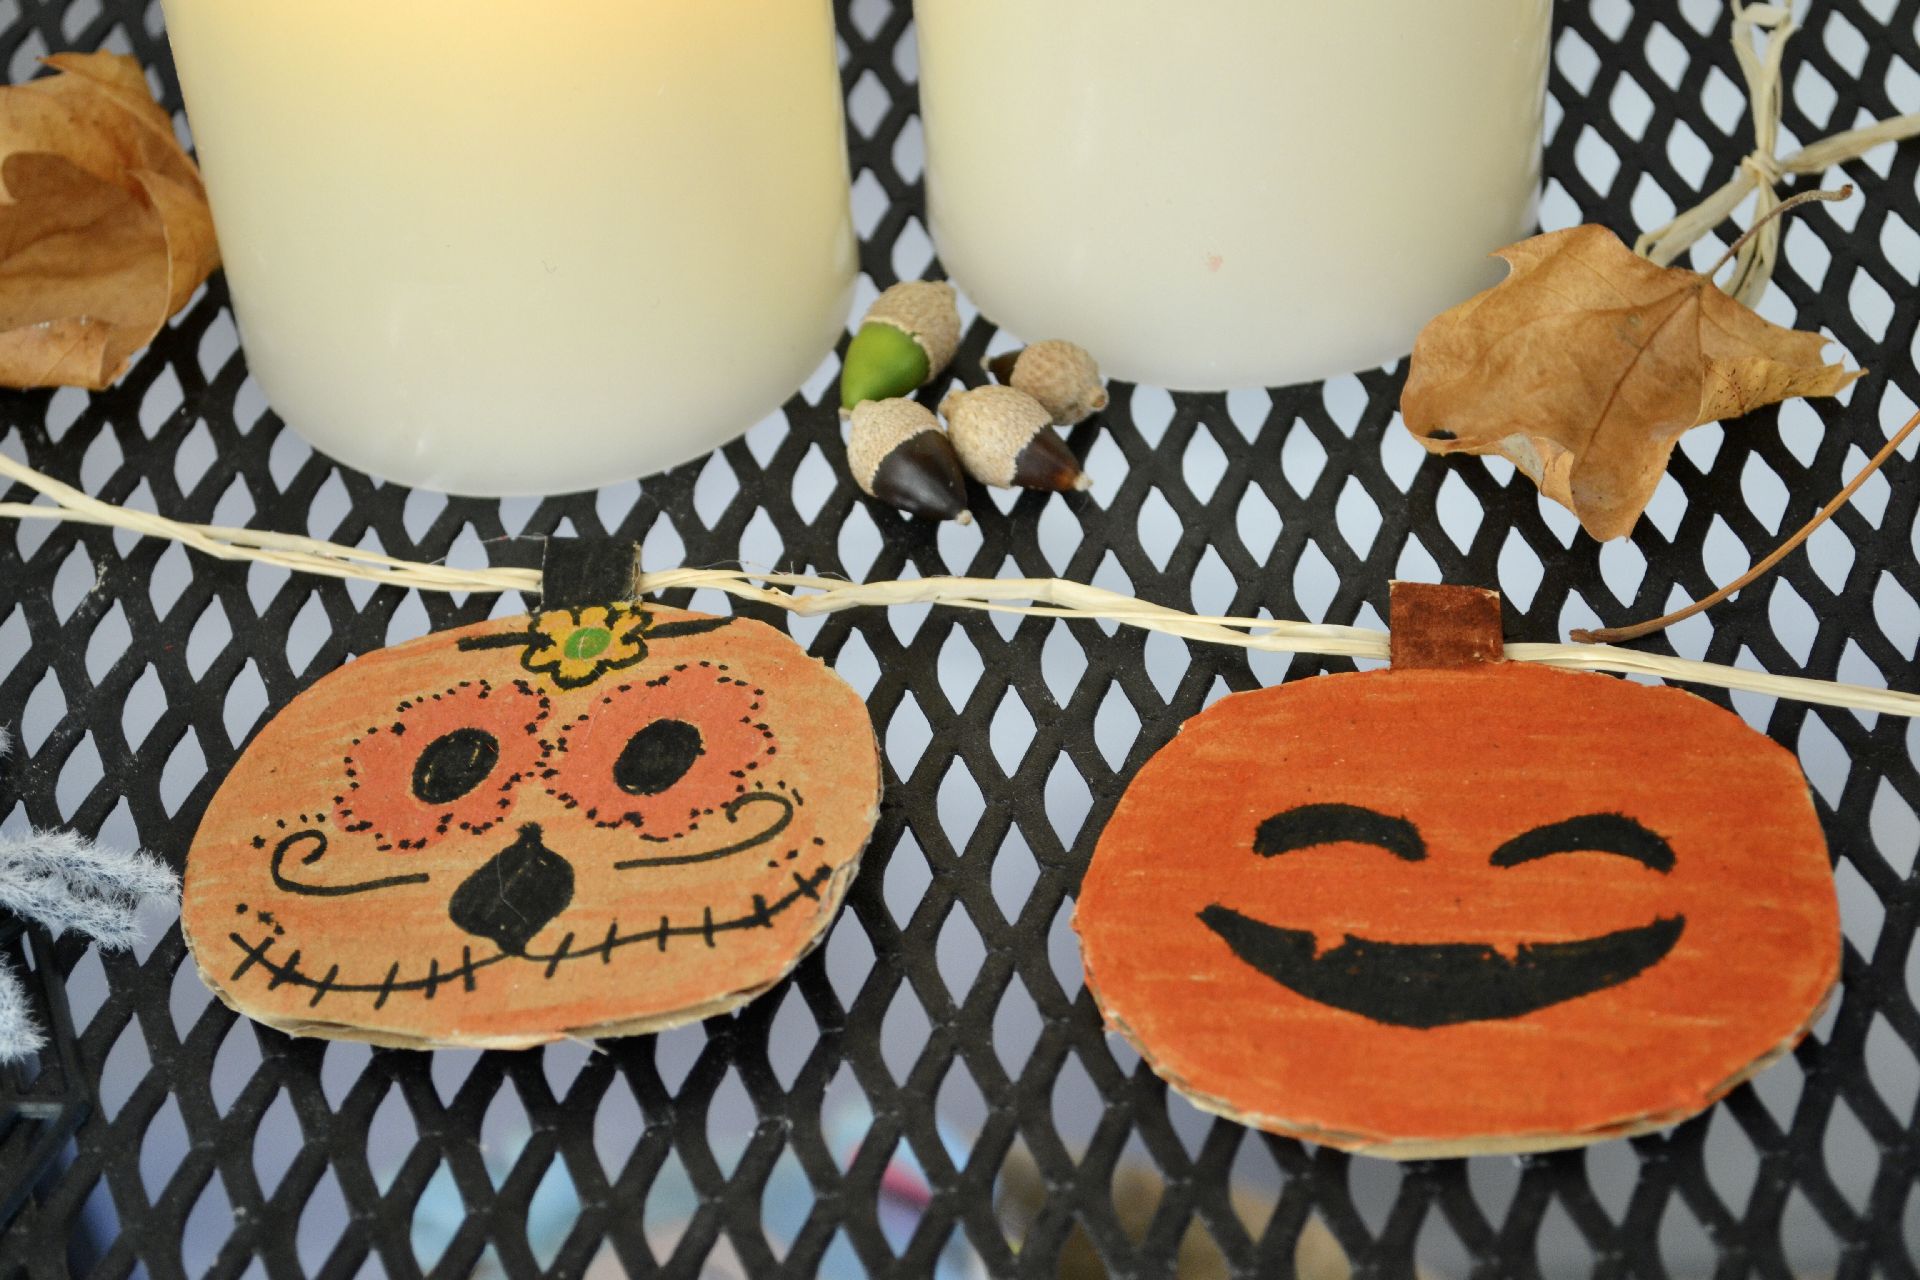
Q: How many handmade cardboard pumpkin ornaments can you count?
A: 2